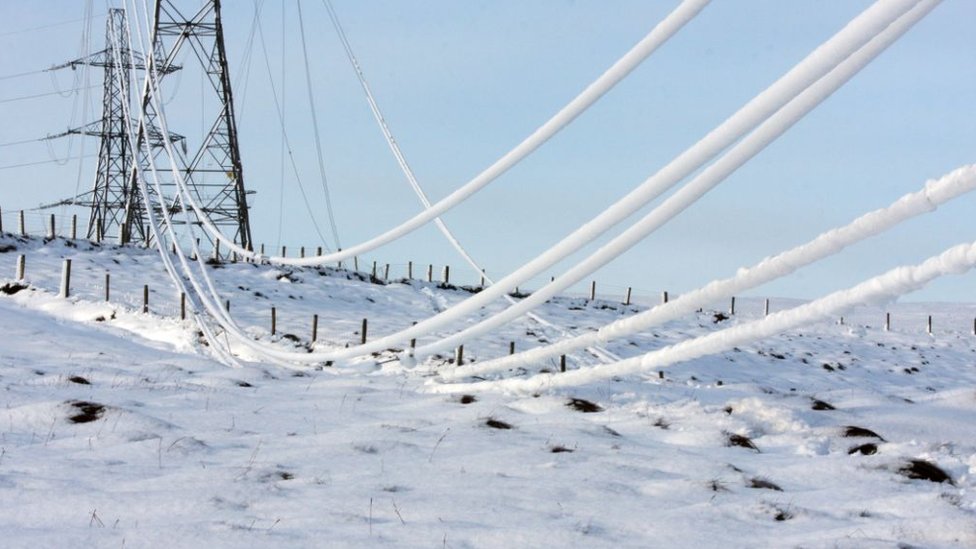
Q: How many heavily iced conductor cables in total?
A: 5